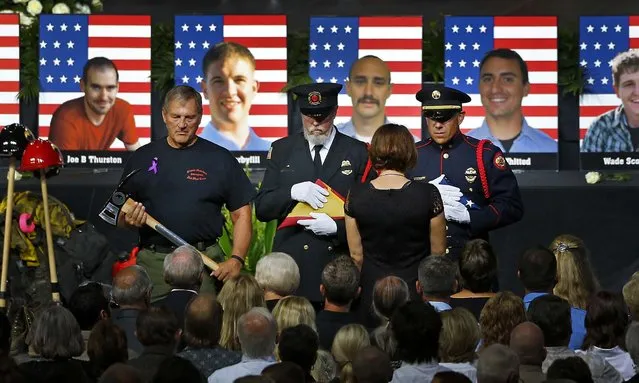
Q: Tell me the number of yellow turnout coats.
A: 1